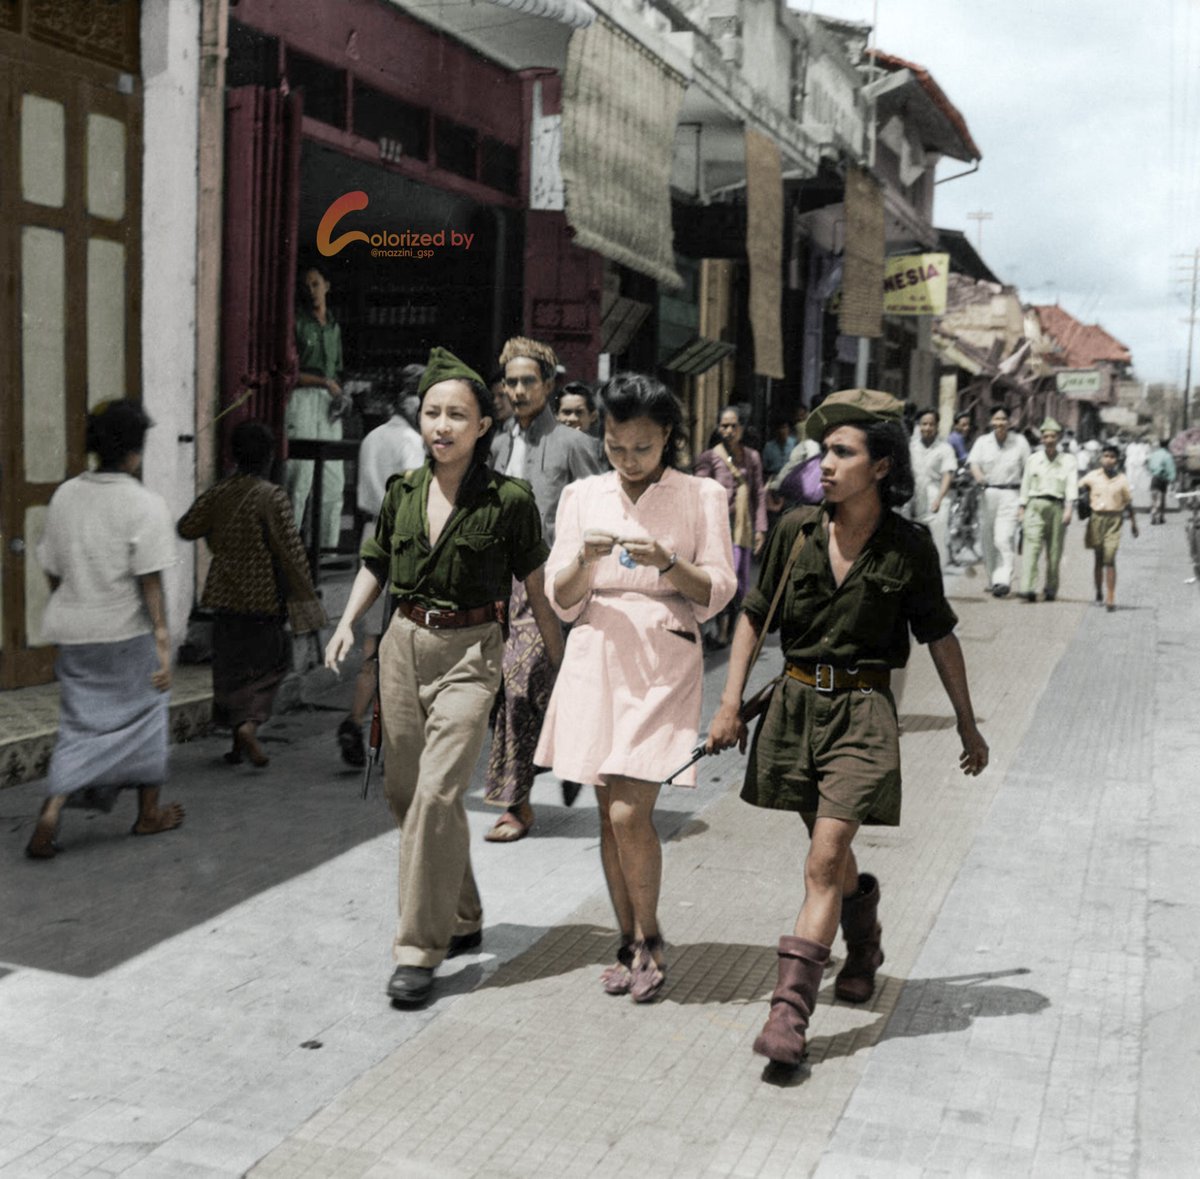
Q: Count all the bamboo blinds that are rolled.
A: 1